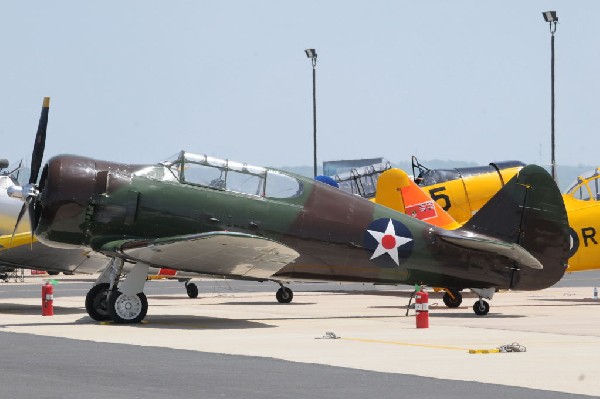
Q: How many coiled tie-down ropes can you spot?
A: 2